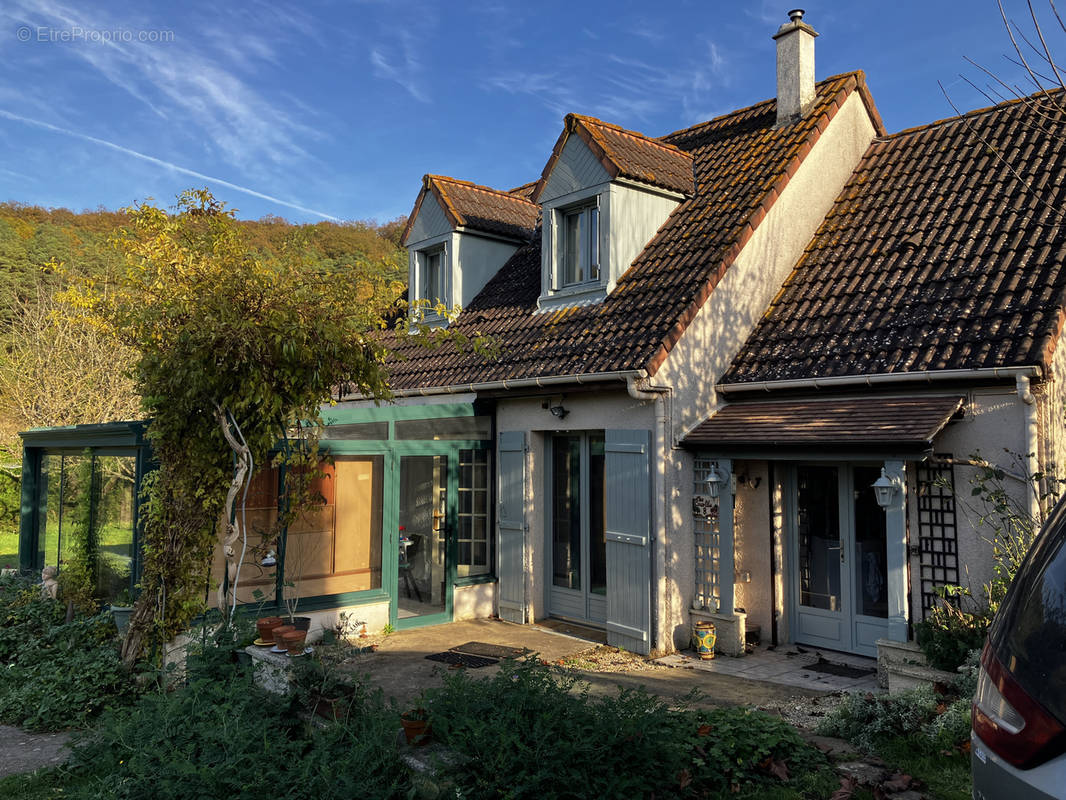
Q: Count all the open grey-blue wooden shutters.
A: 2